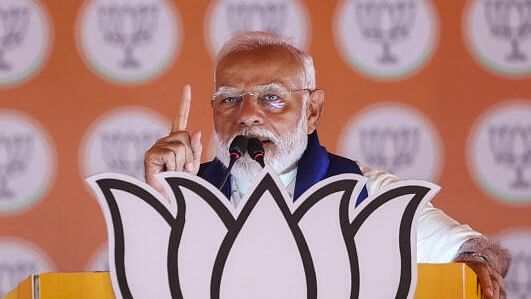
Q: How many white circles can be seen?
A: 12